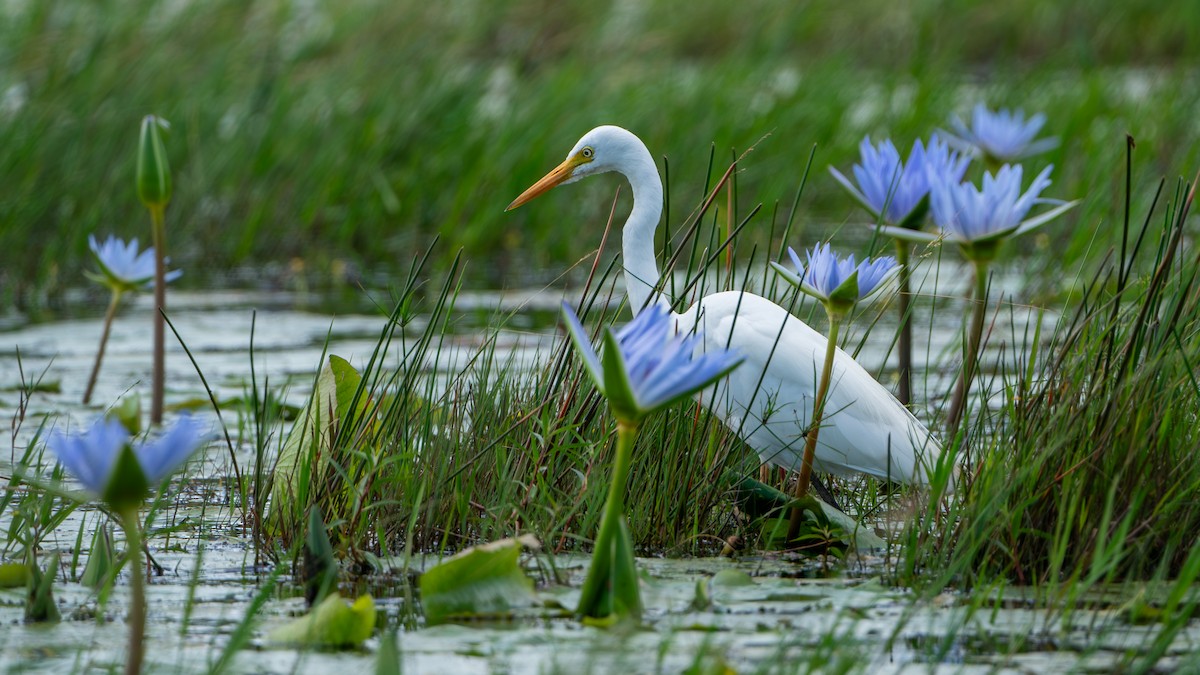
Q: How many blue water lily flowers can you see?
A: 7